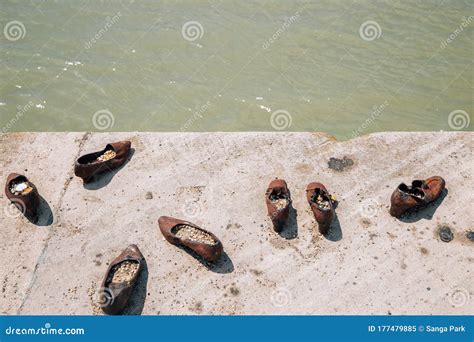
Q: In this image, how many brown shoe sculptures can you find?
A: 7